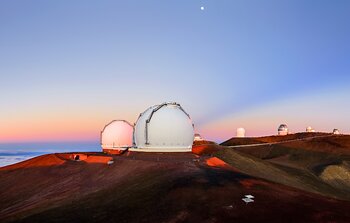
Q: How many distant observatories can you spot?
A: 5